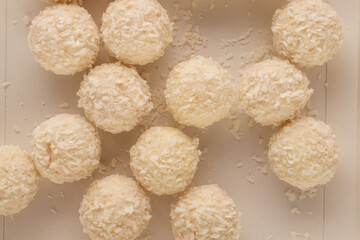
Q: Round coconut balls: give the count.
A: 12